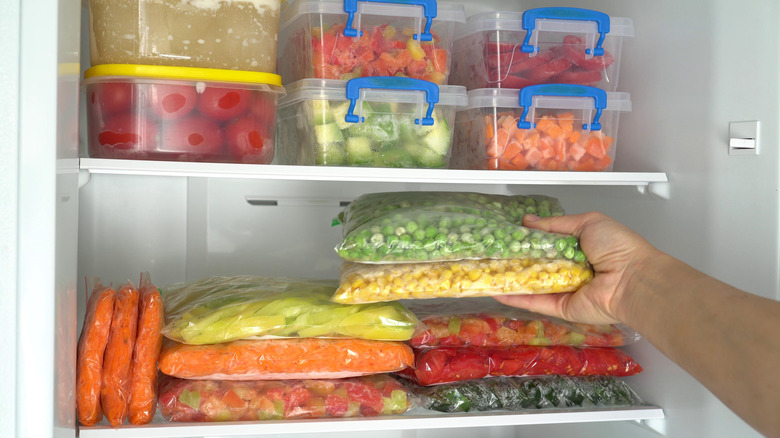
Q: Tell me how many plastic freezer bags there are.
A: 11